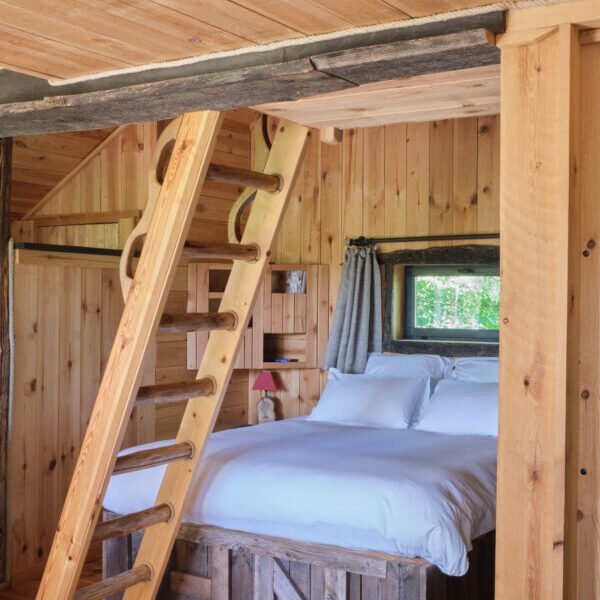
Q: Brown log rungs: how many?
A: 7